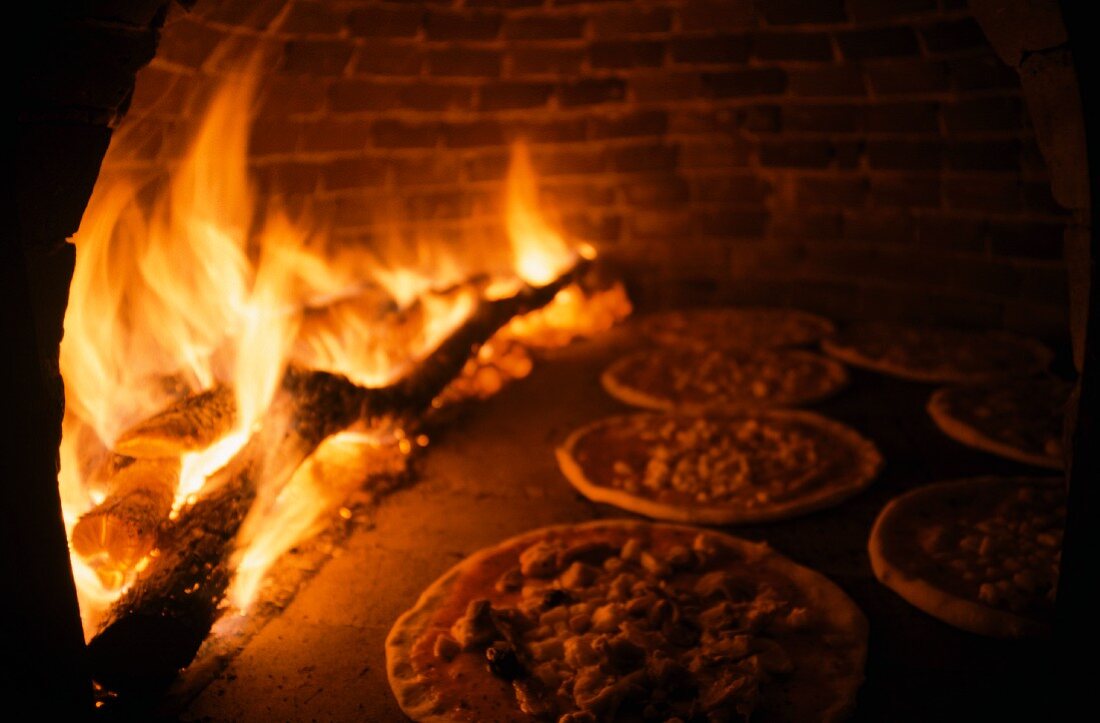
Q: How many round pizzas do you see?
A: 7